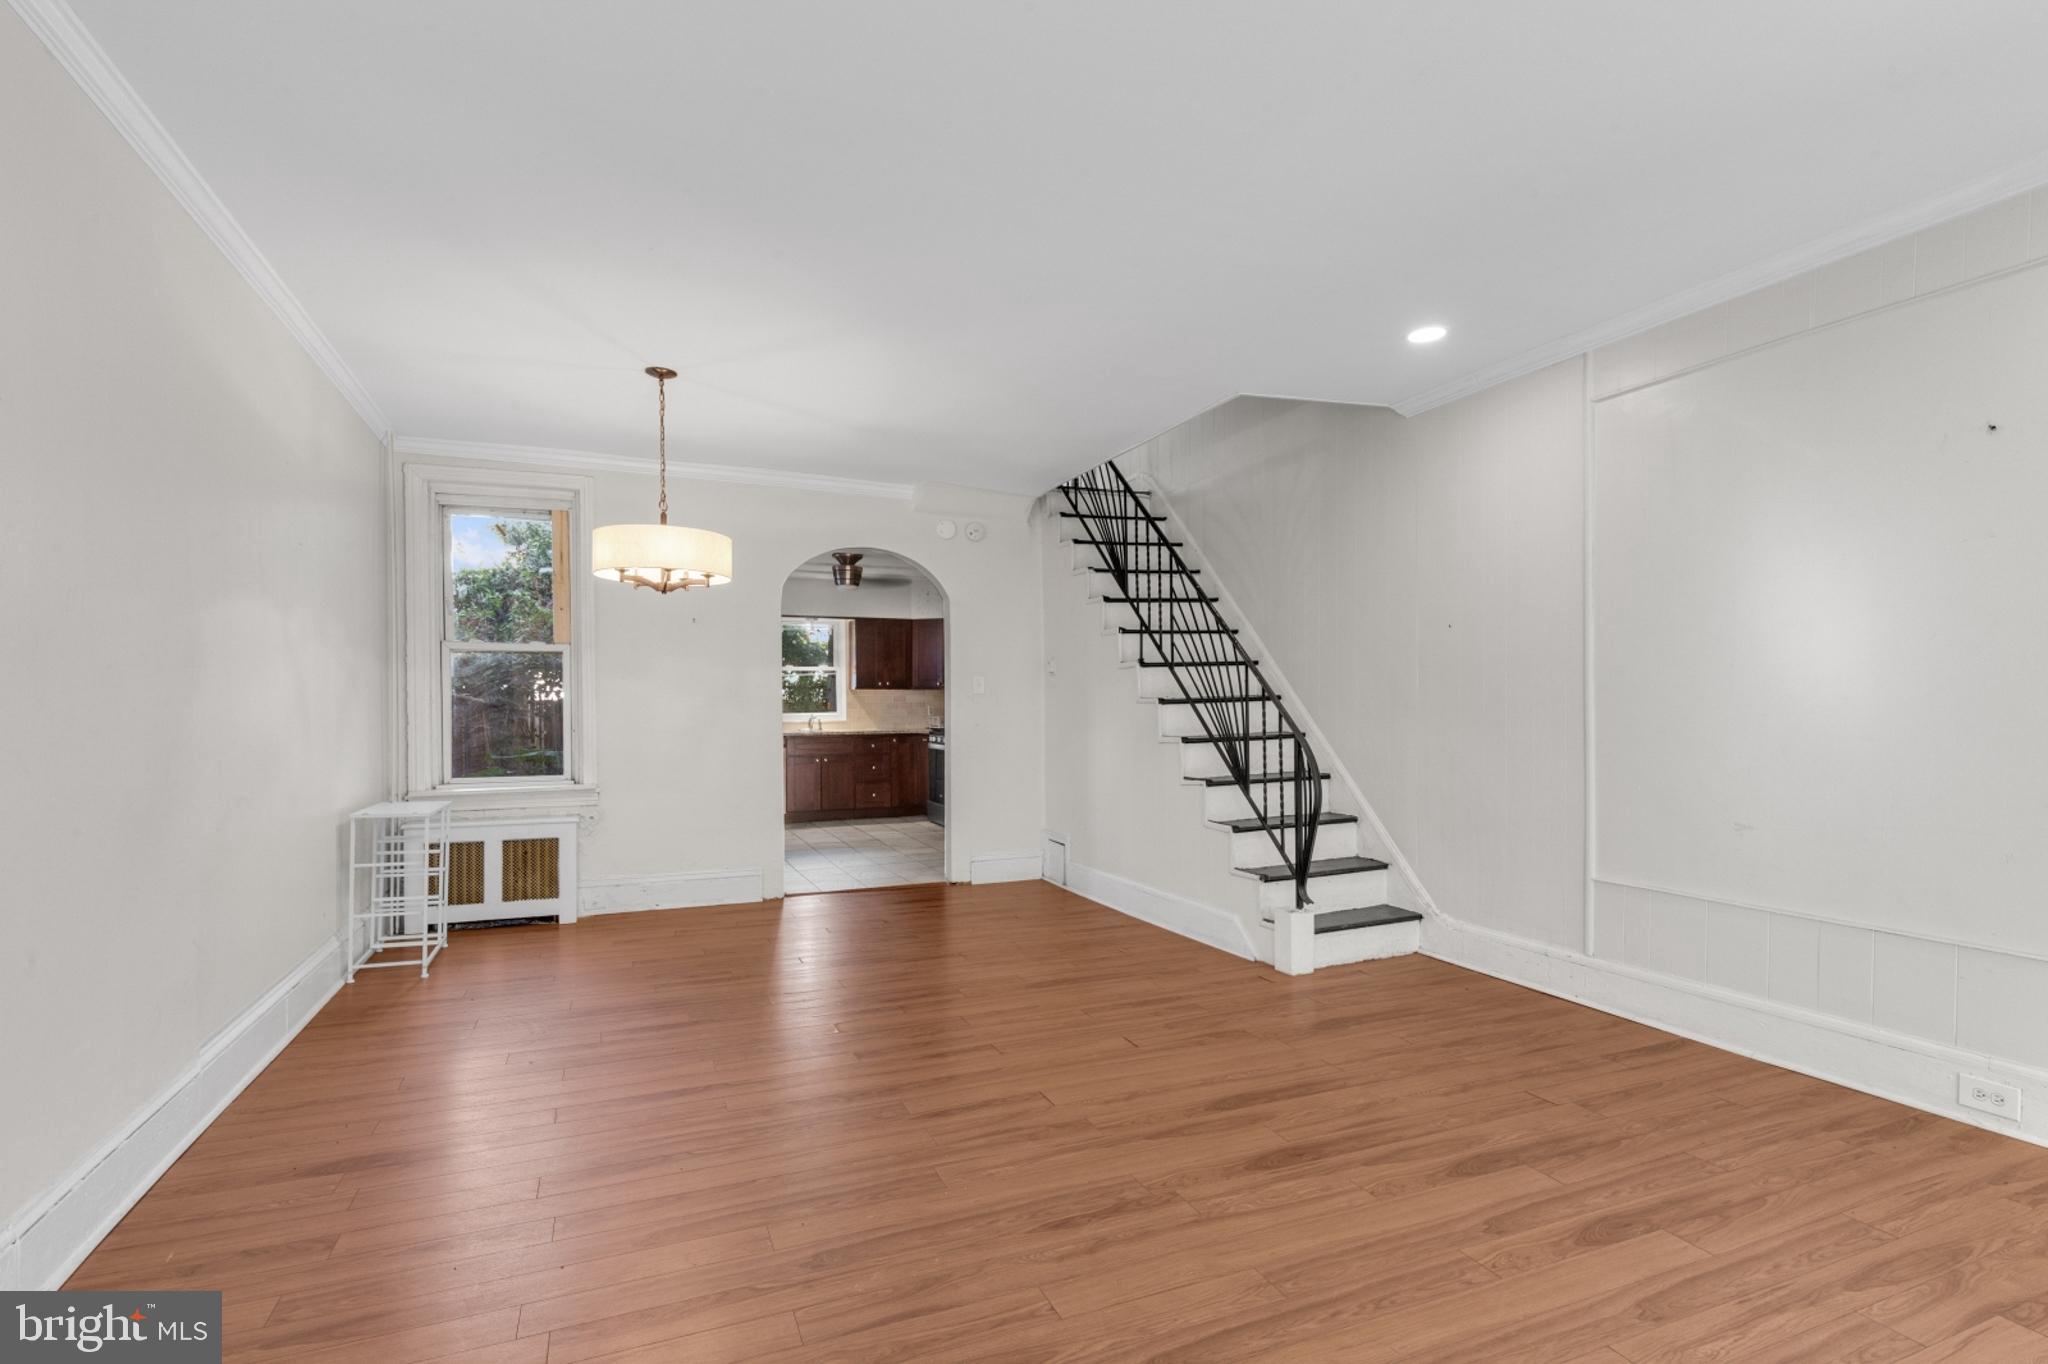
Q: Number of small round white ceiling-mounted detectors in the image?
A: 2